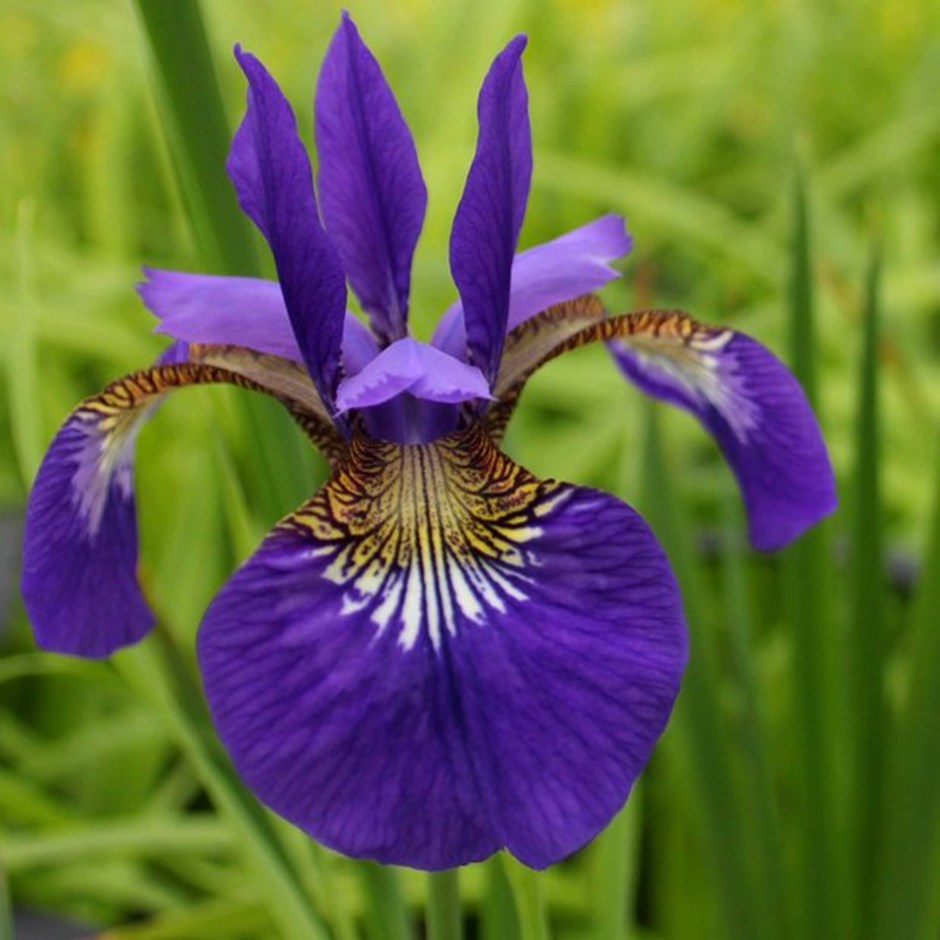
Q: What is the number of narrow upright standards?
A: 3